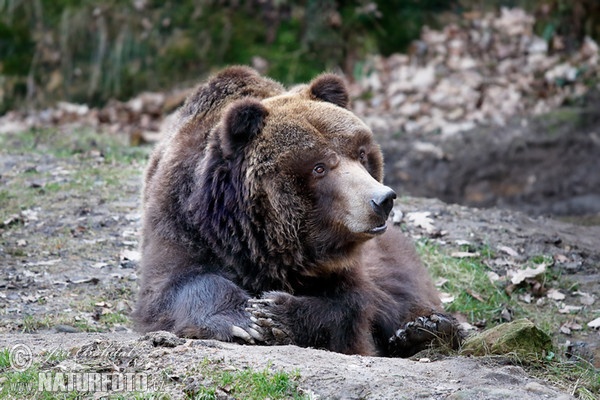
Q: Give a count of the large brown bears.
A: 1